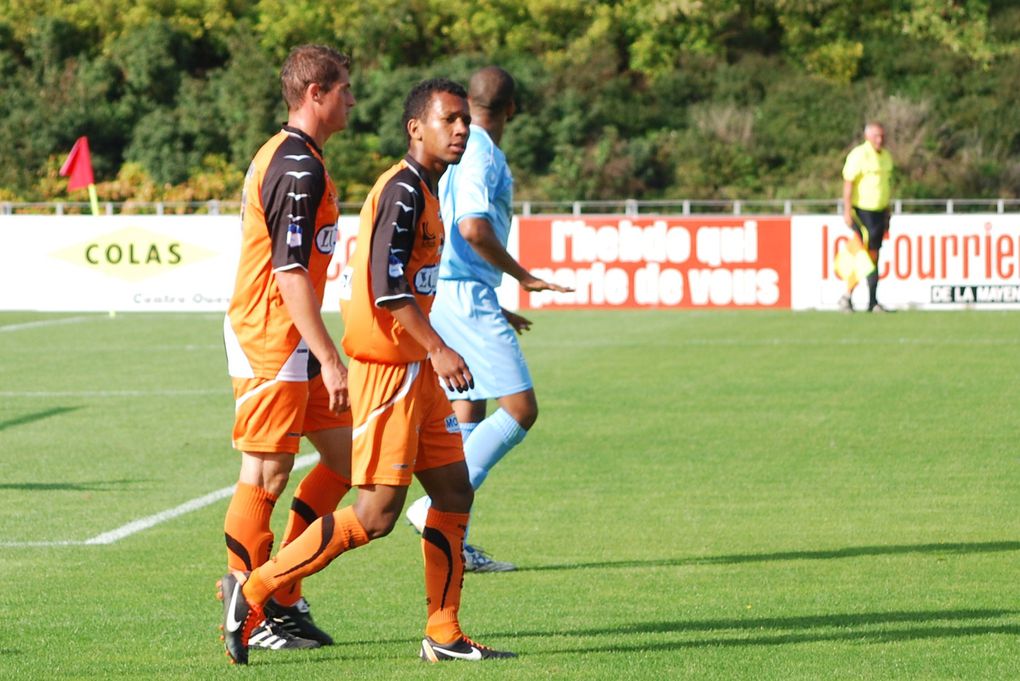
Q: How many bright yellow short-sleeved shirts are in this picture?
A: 1